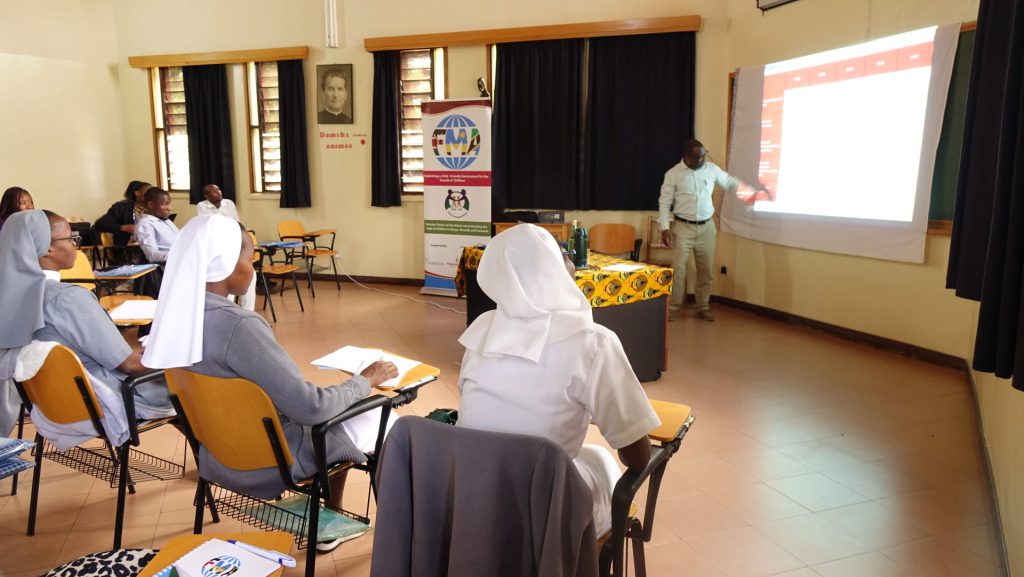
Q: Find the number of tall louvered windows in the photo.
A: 3